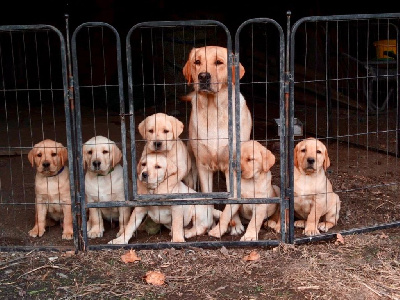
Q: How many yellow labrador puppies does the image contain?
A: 6